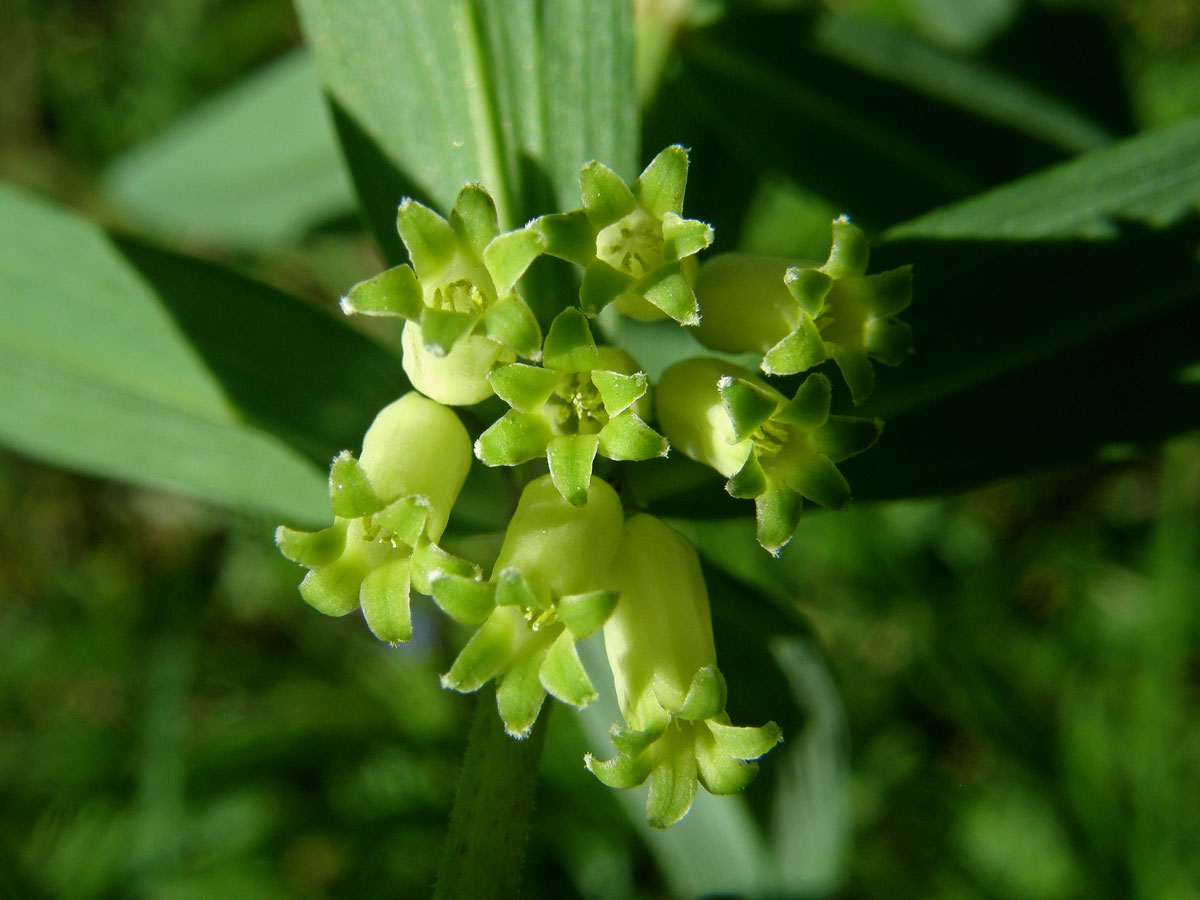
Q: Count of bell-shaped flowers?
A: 8